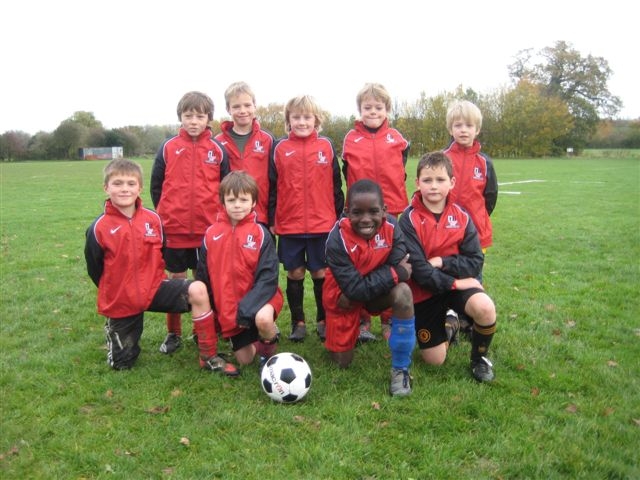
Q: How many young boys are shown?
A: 9